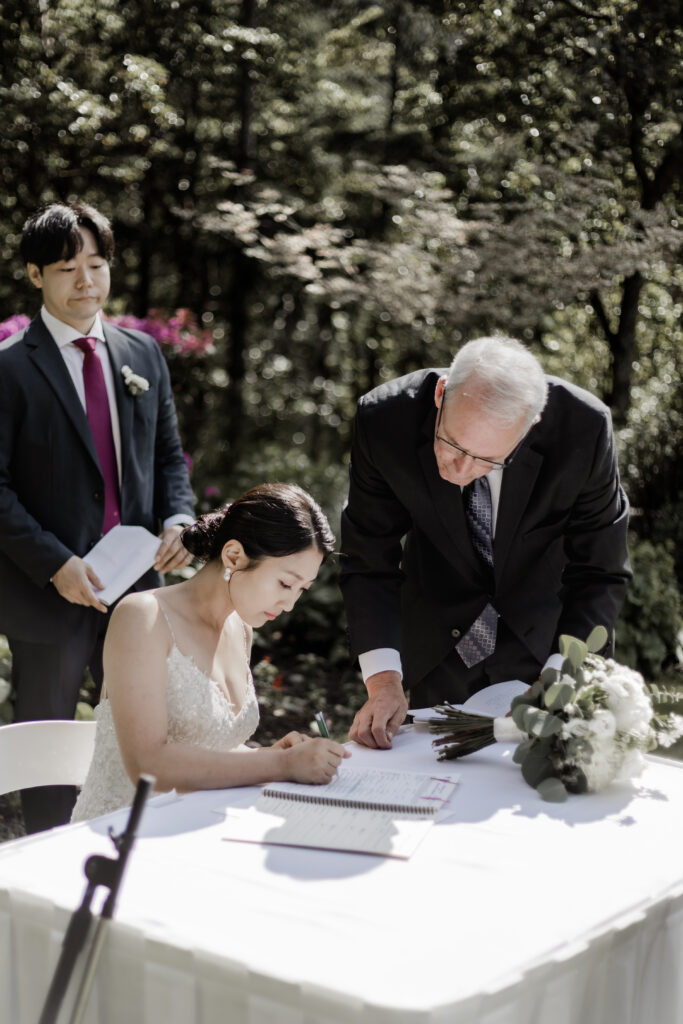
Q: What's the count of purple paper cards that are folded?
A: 0